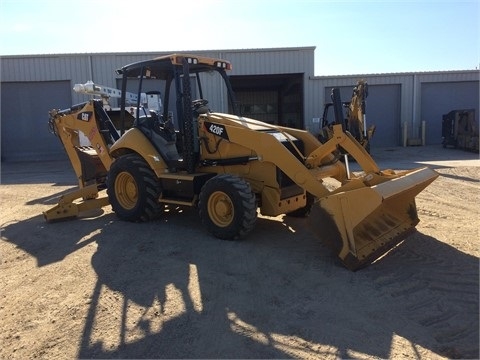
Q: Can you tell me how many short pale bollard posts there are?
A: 2